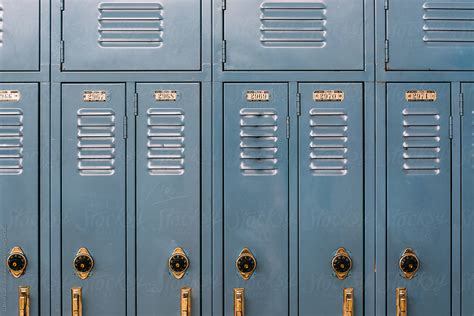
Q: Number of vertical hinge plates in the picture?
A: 12